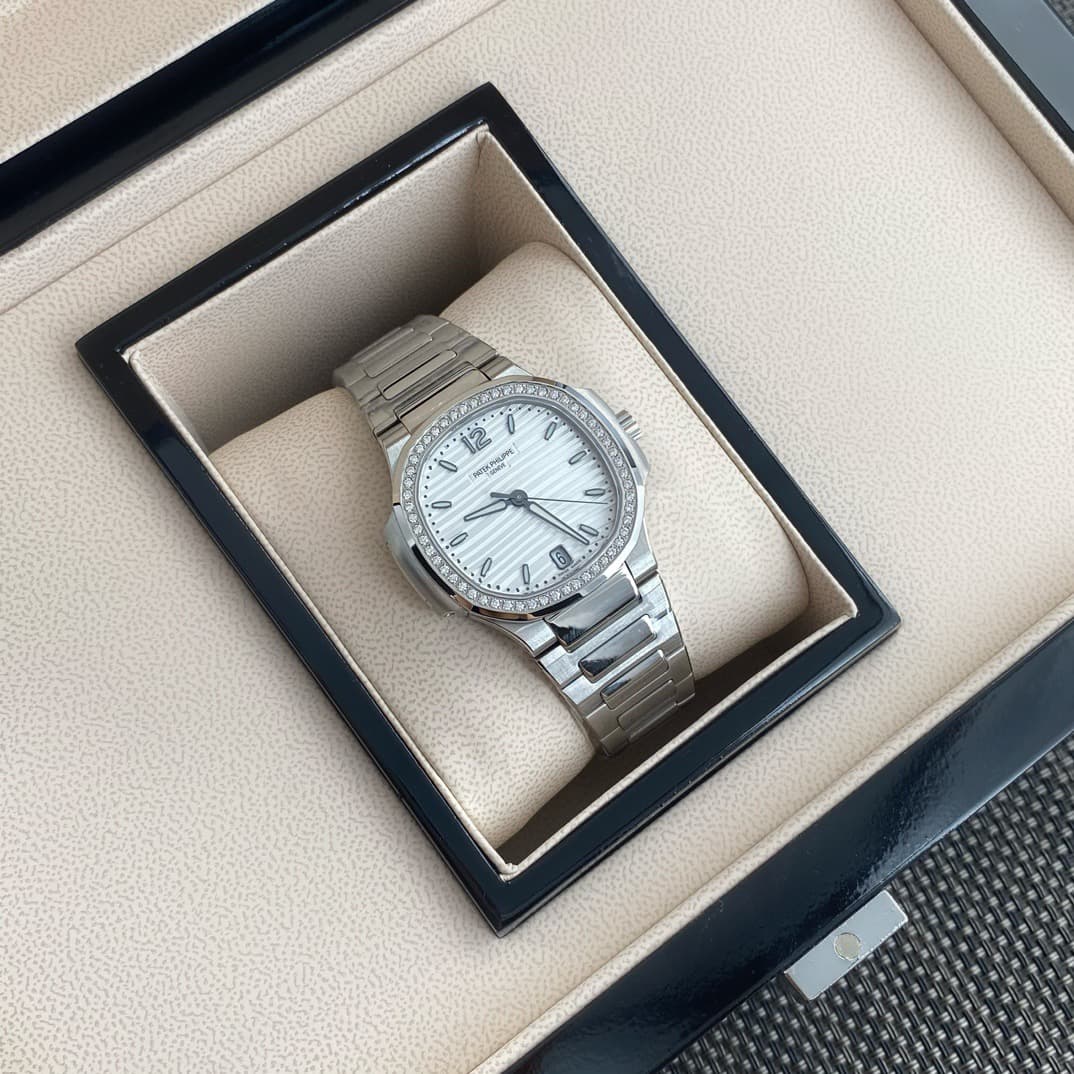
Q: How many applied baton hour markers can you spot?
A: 10